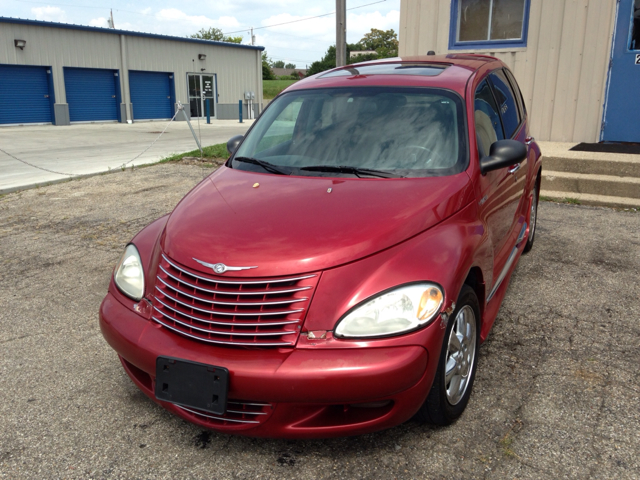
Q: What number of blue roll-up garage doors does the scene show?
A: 3